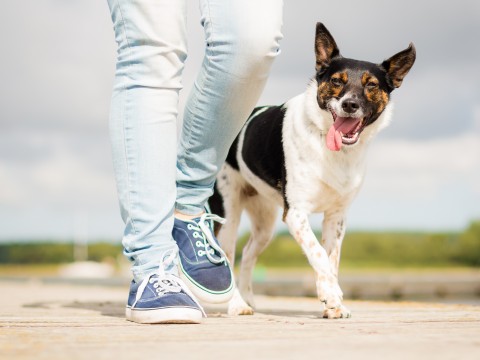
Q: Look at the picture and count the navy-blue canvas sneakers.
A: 2